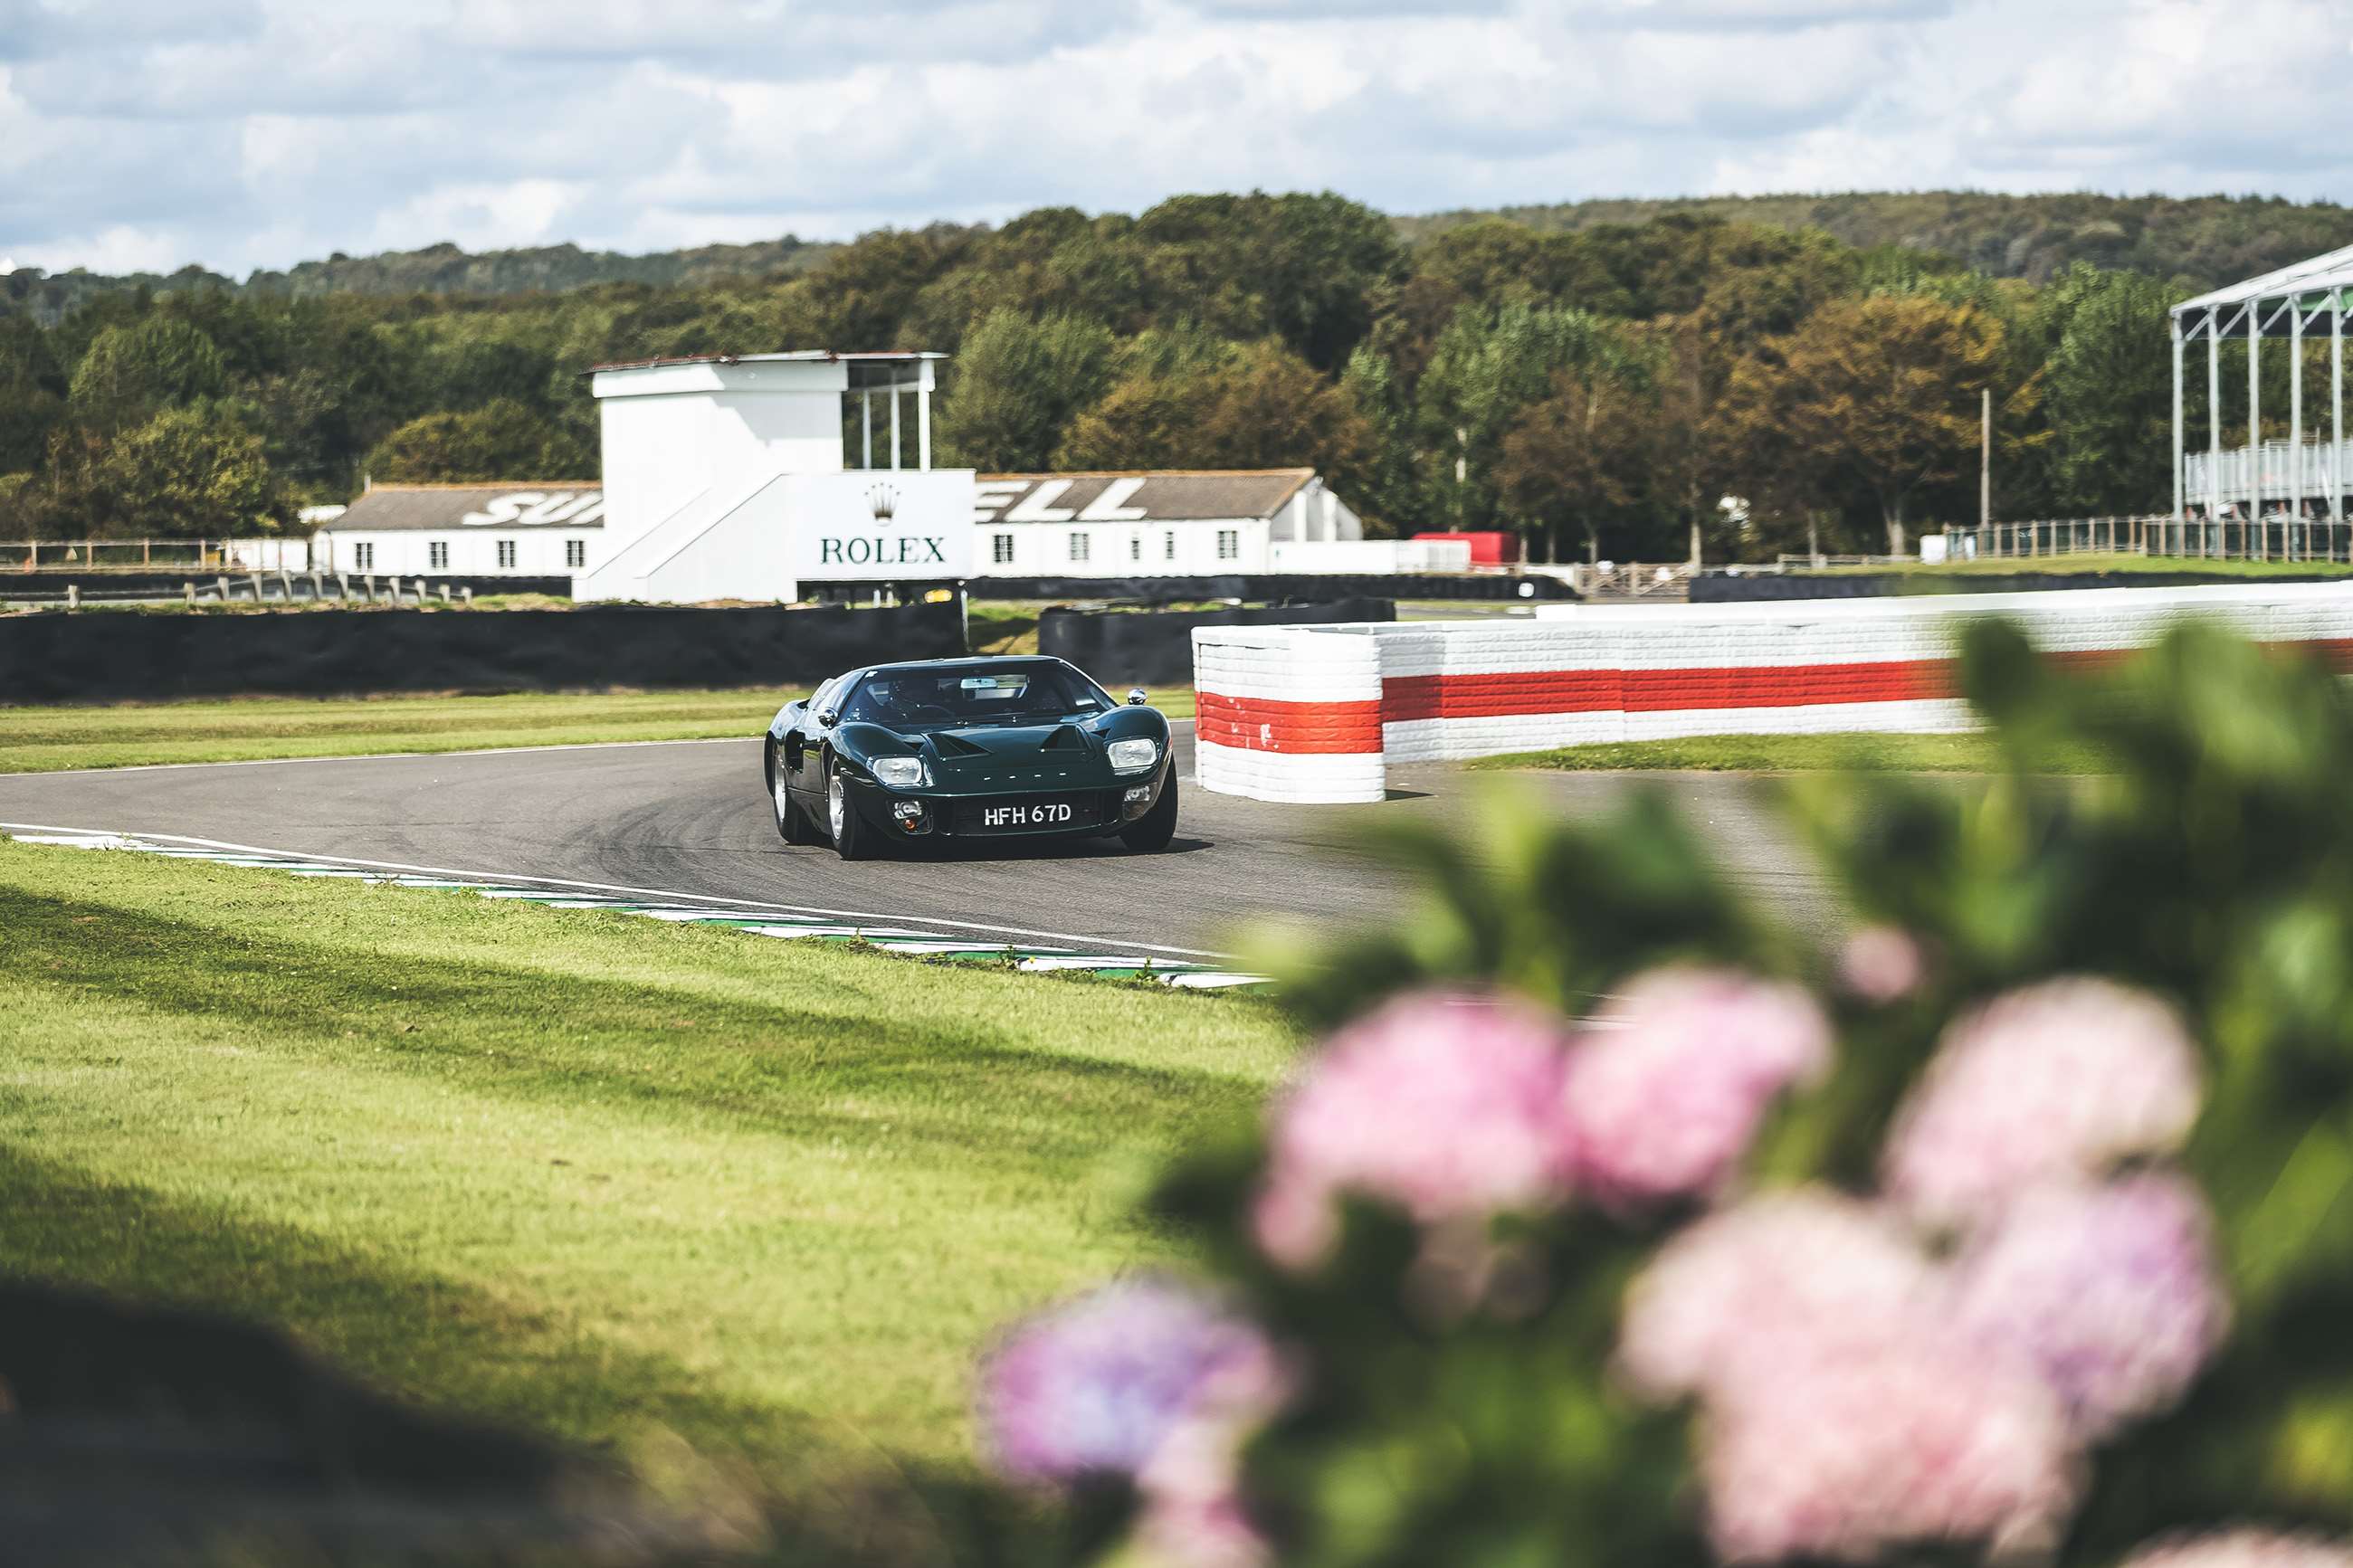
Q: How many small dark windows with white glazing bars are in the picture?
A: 9